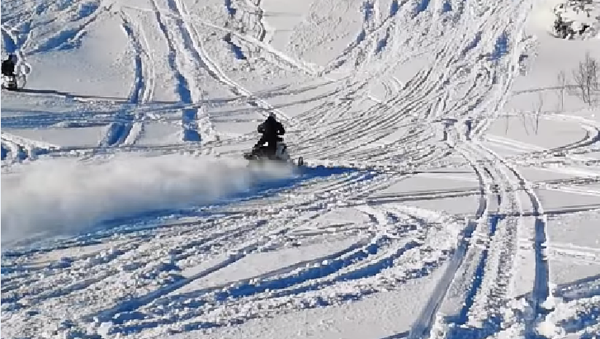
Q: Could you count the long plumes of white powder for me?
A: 1